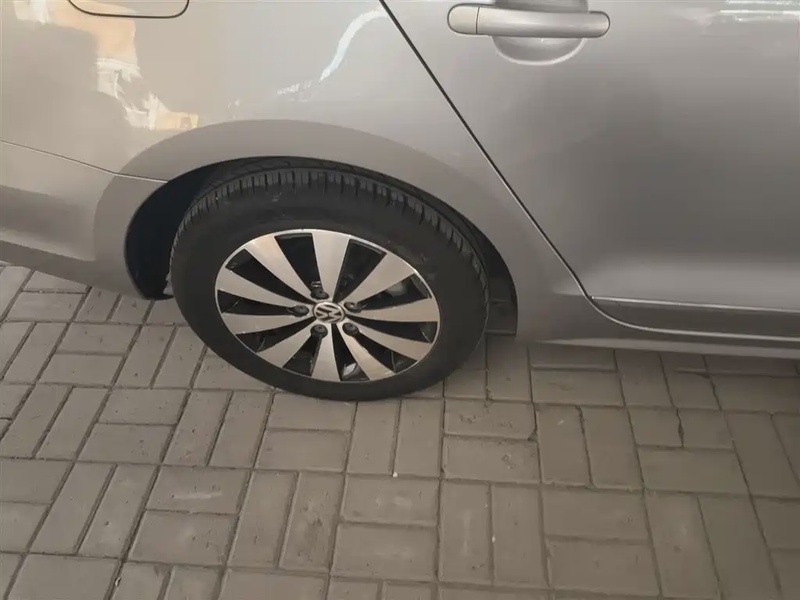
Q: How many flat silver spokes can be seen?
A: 10